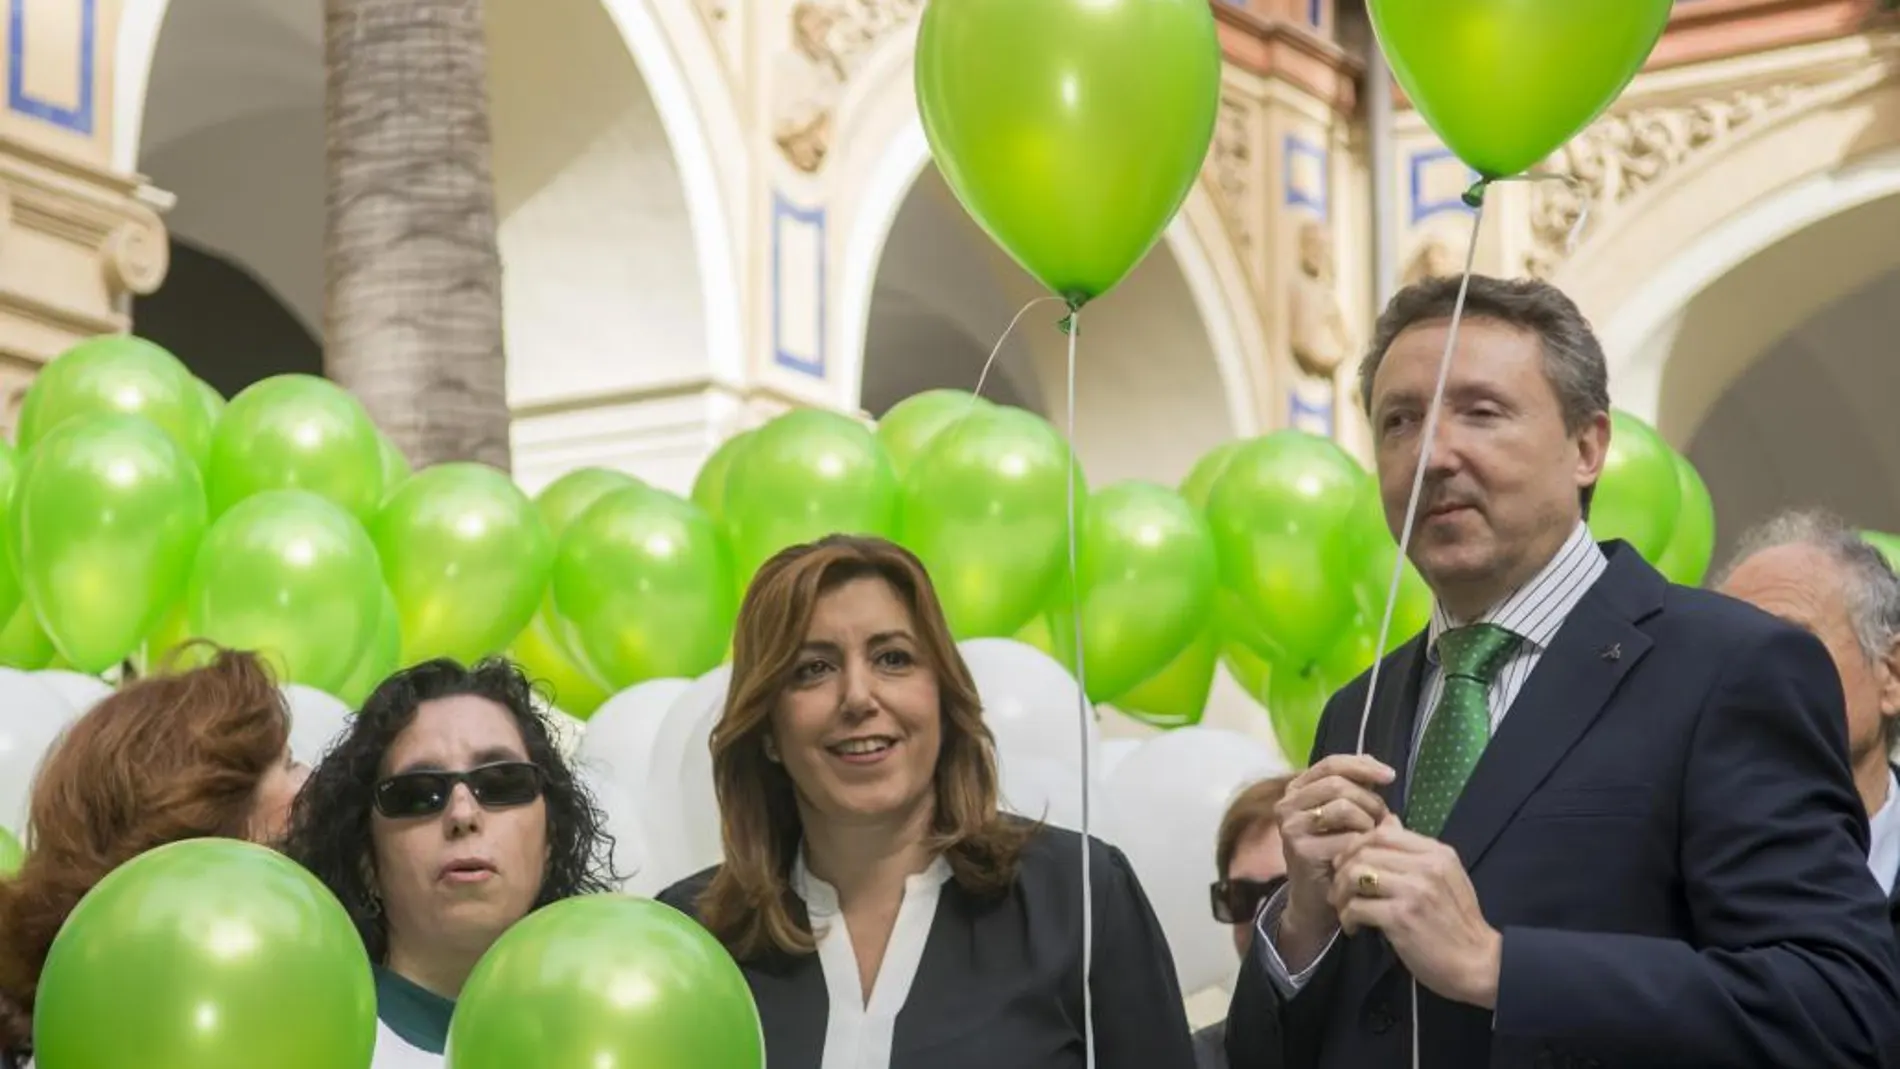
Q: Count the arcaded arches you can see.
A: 3